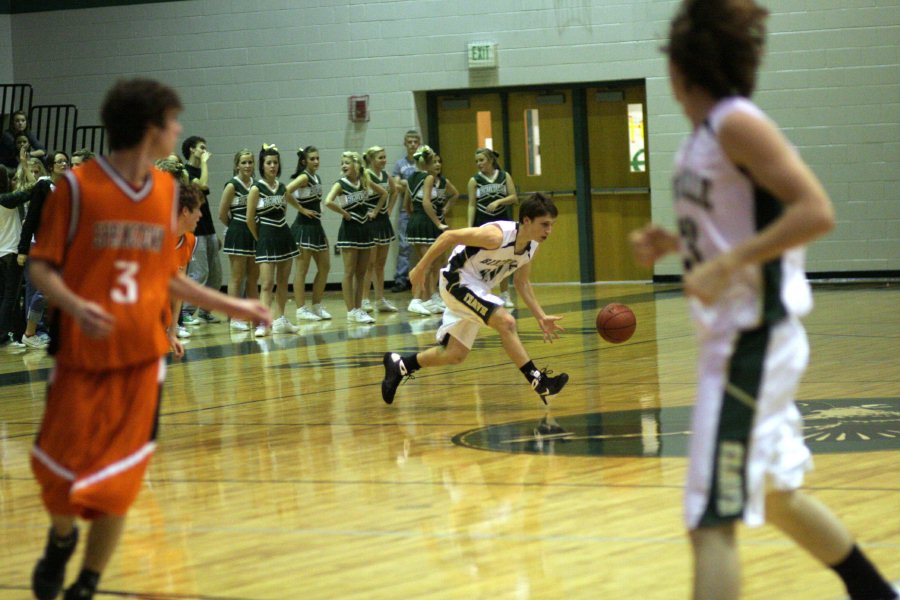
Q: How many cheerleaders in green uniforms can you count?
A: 8